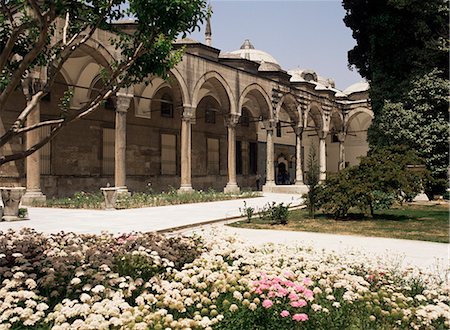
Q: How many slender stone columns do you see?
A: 8